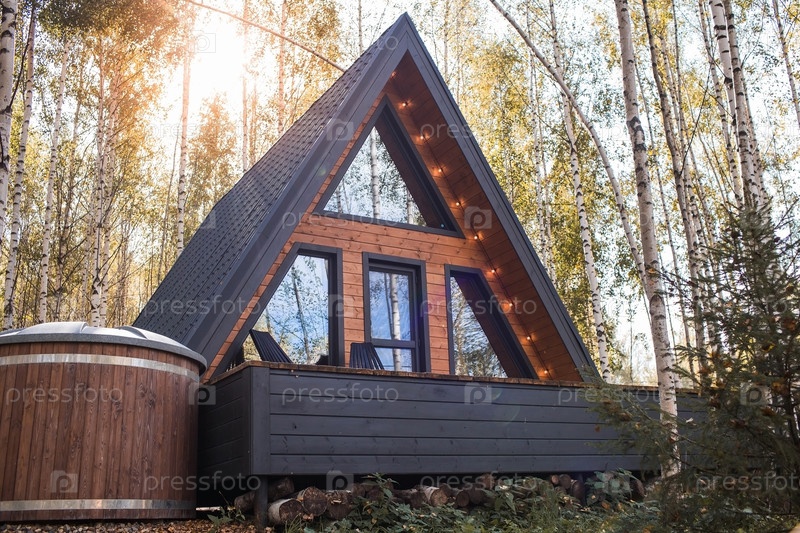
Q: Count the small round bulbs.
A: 10